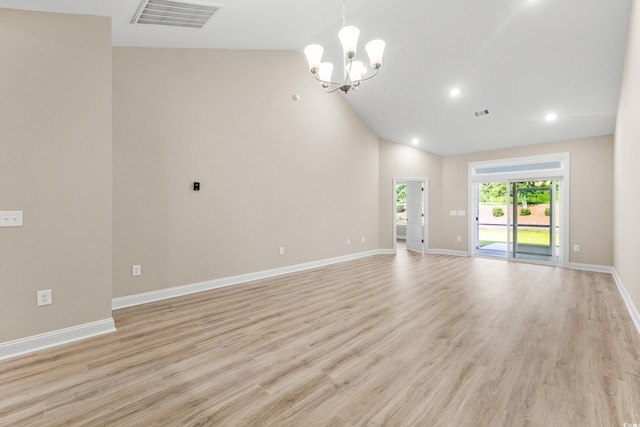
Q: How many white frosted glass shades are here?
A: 5